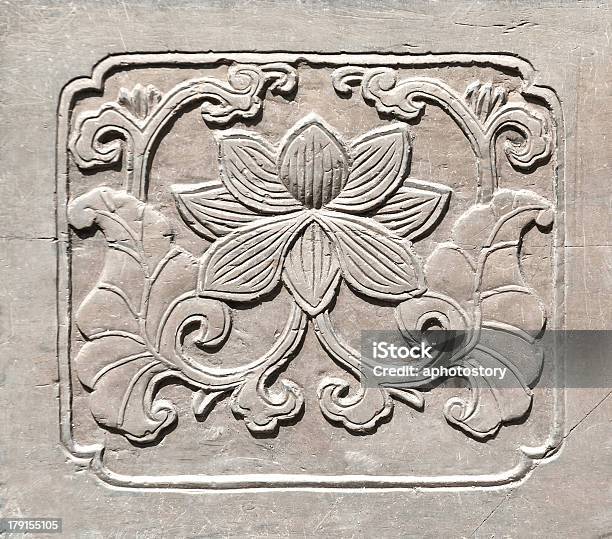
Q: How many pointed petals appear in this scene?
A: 8